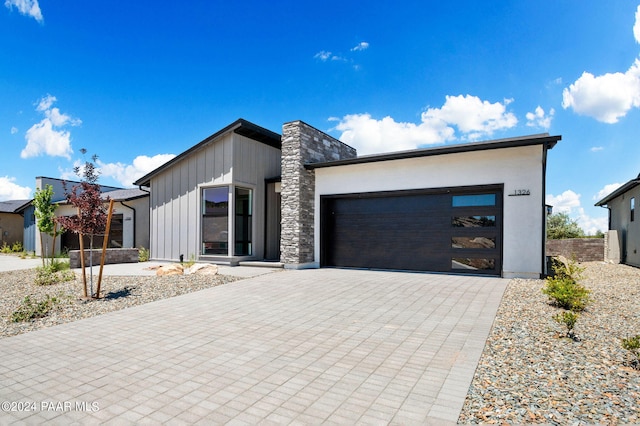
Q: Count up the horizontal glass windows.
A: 4